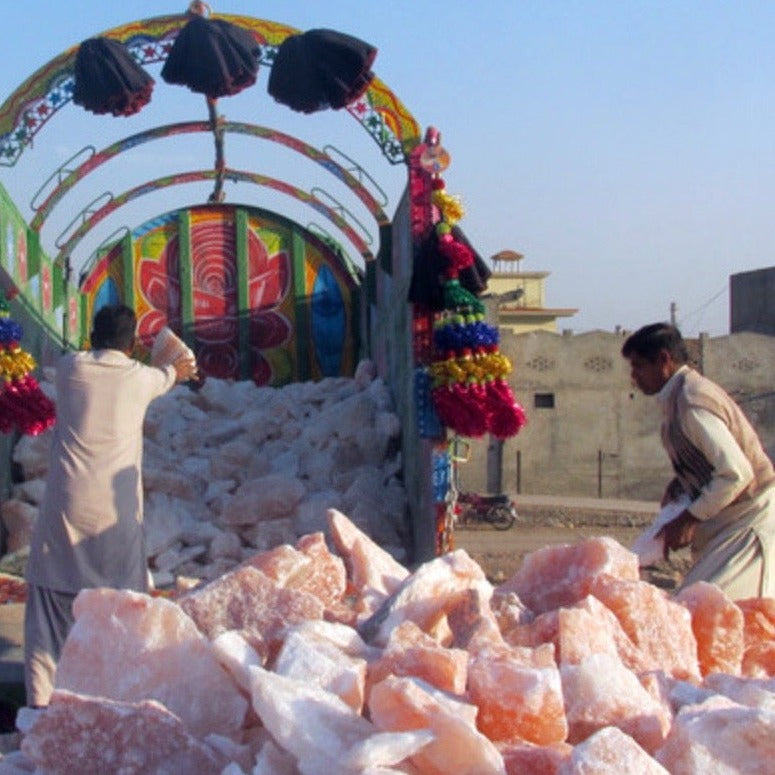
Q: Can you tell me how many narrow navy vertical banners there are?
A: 0